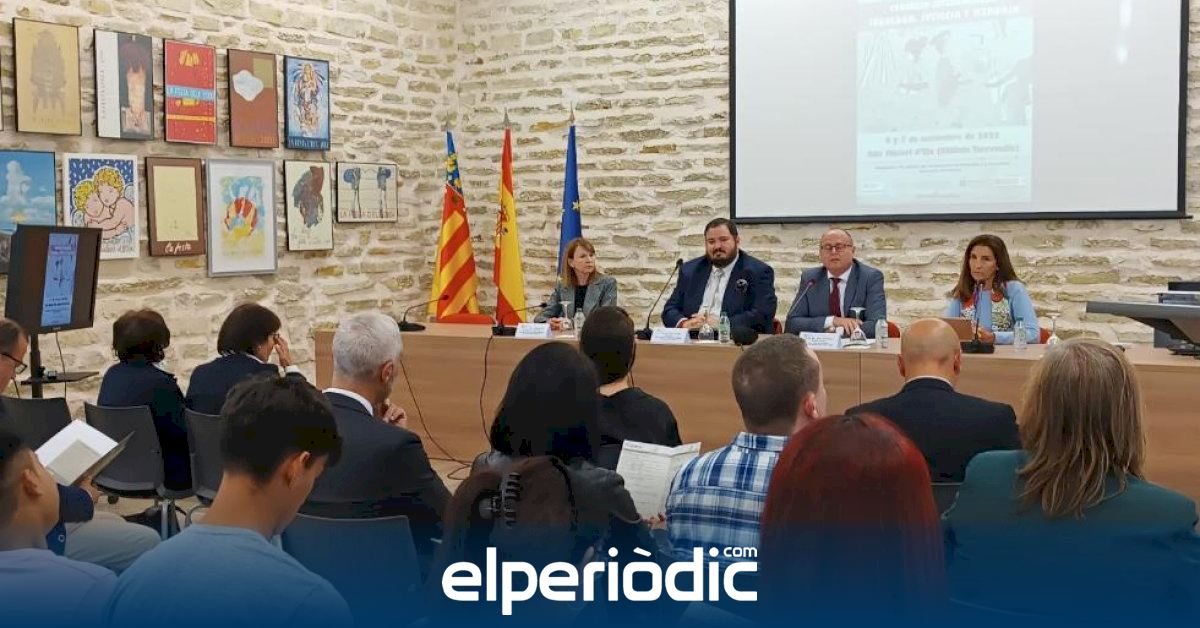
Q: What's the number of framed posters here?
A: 11